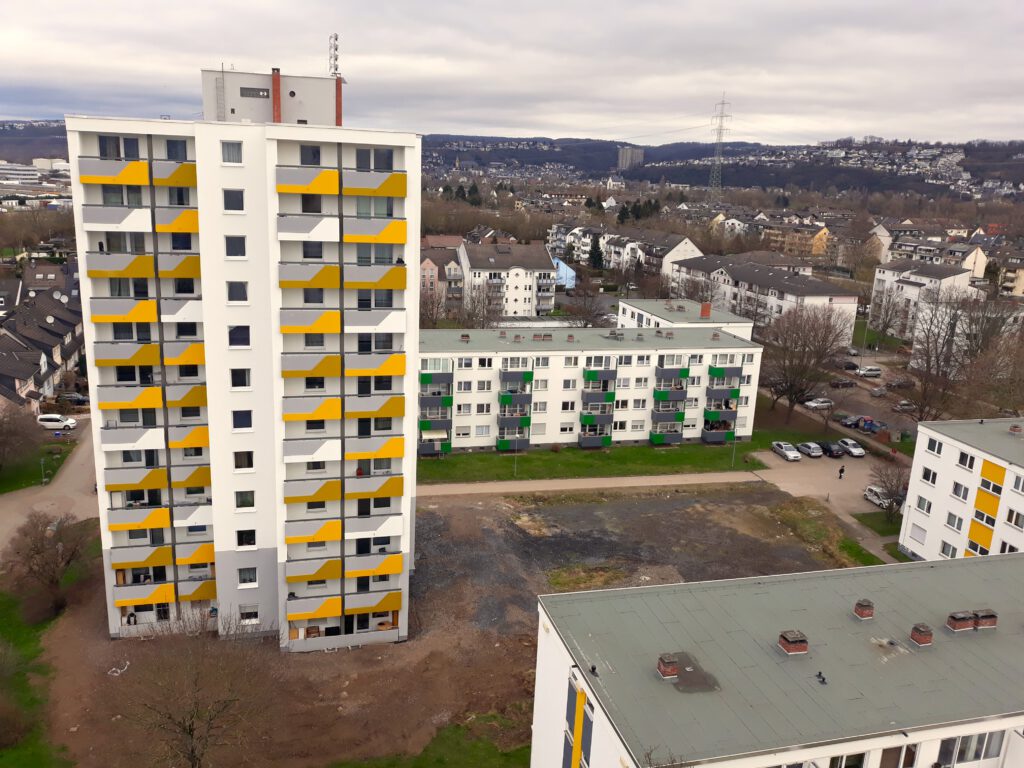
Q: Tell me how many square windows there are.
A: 12